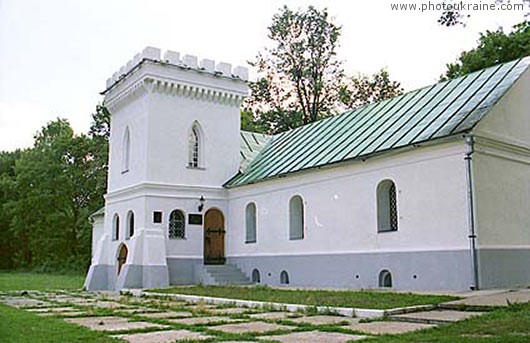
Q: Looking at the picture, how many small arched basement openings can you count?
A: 3